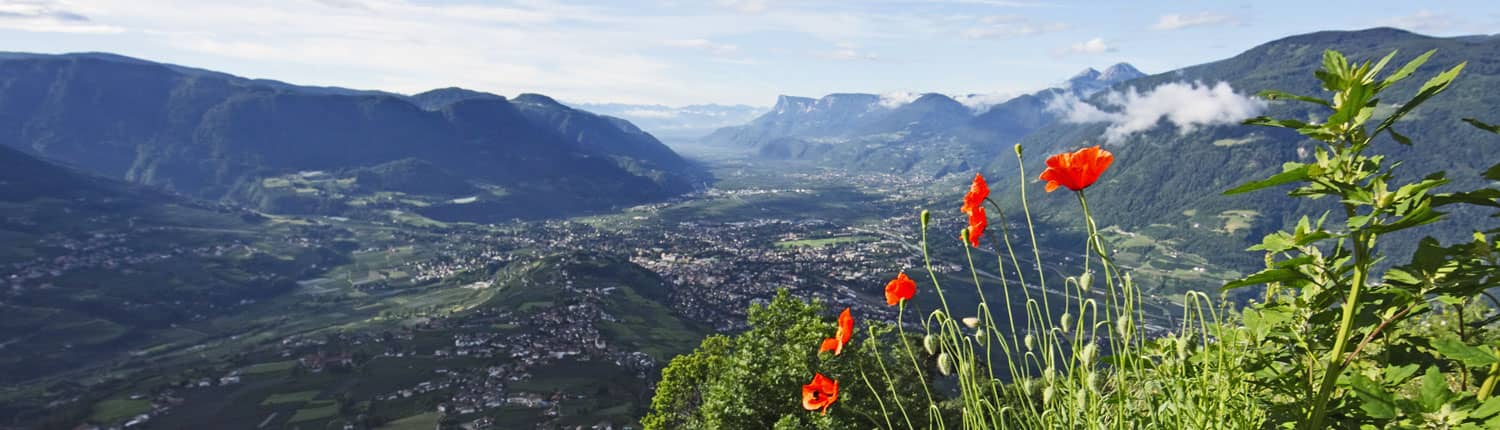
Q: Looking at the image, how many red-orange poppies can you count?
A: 6